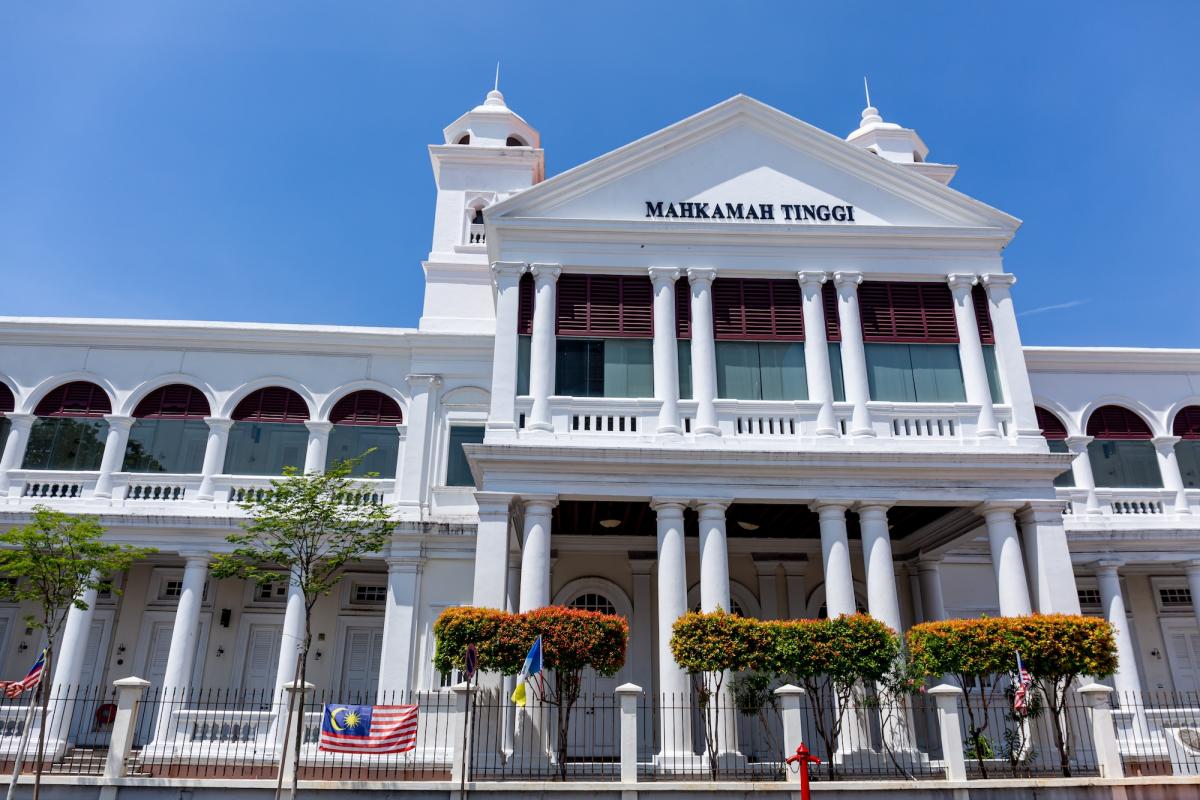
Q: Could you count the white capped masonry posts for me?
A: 7